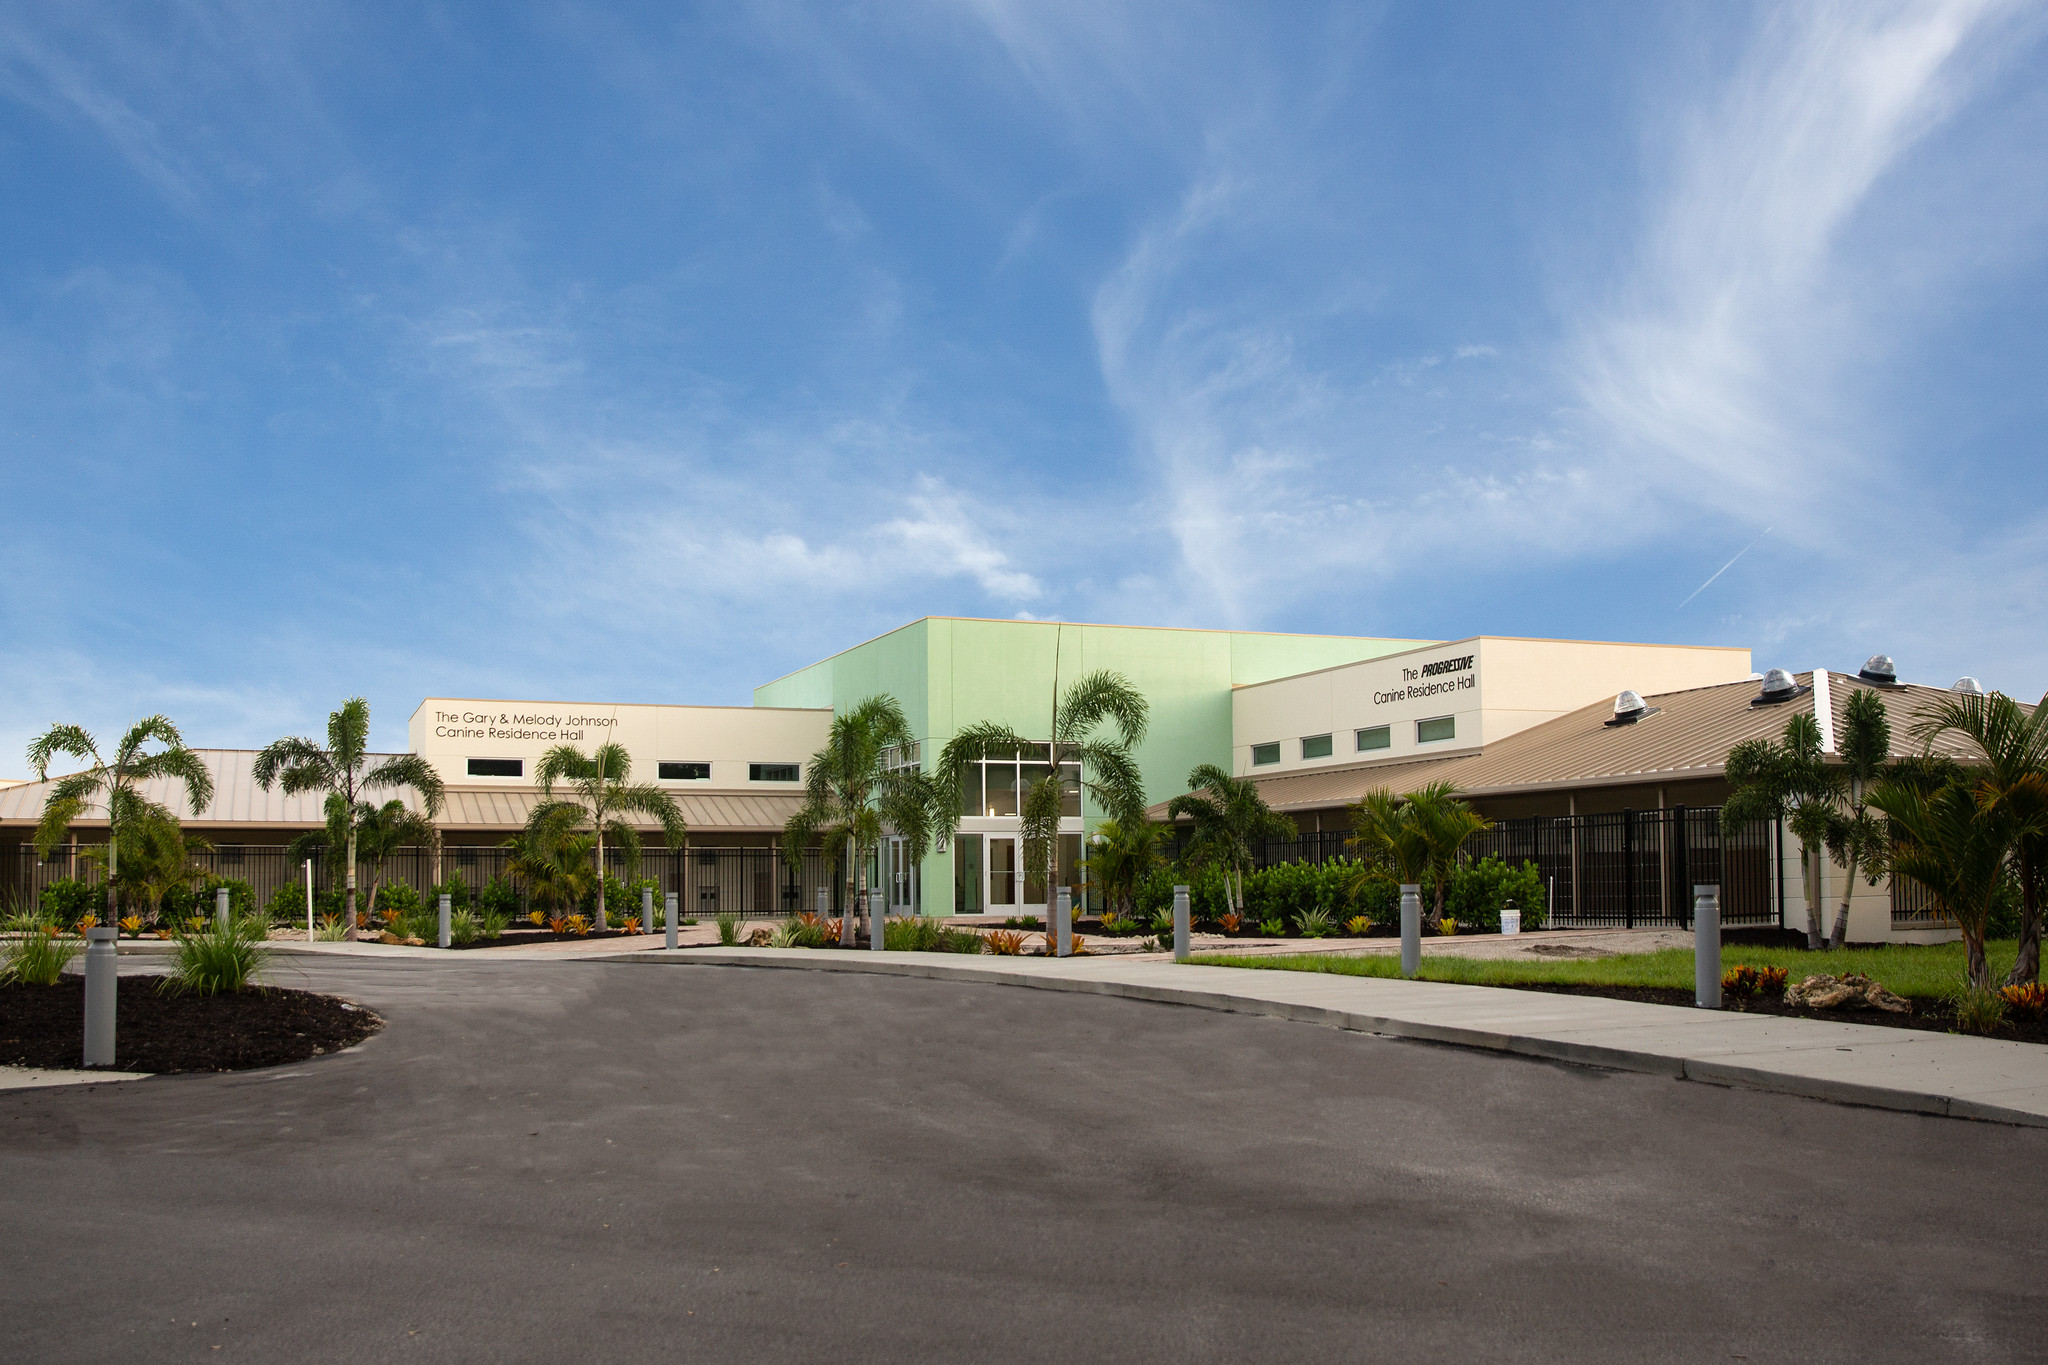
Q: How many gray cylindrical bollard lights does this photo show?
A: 11